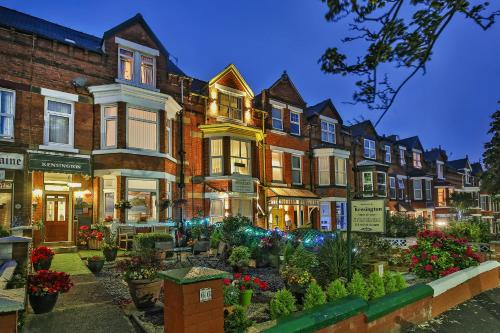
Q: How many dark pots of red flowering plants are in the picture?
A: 2